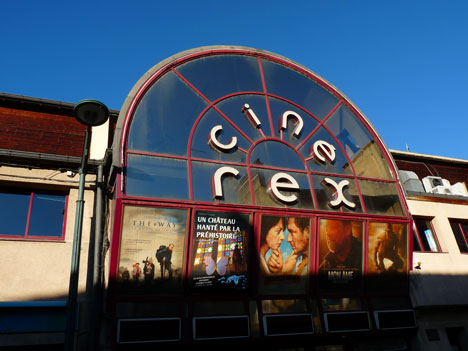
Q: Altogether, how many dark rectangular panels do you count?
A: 5